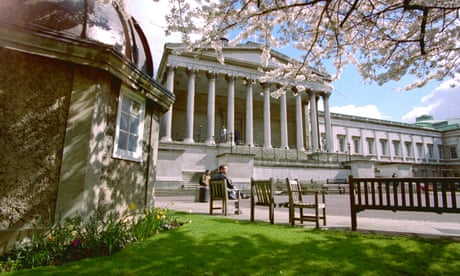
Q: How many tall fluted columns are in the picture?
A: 10